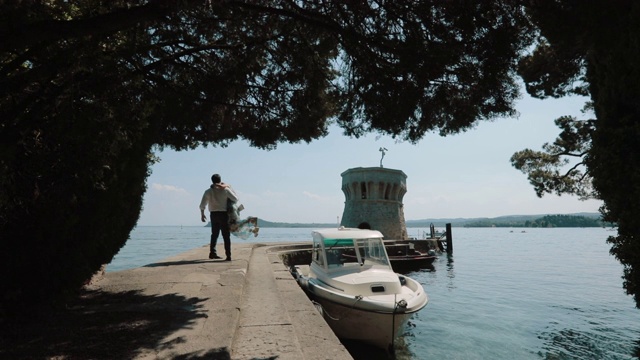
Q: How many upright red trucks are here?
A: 0